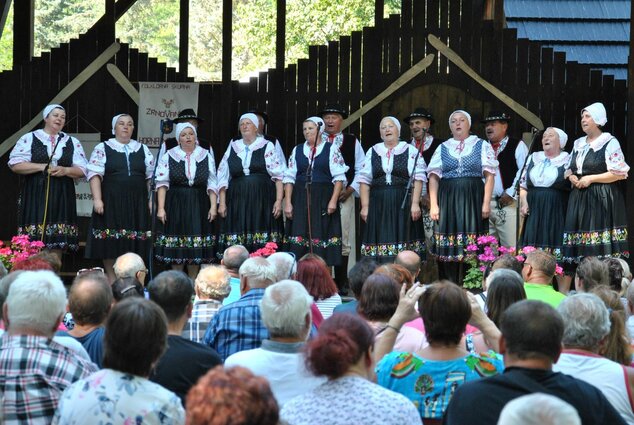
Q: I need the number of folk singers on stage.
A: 14